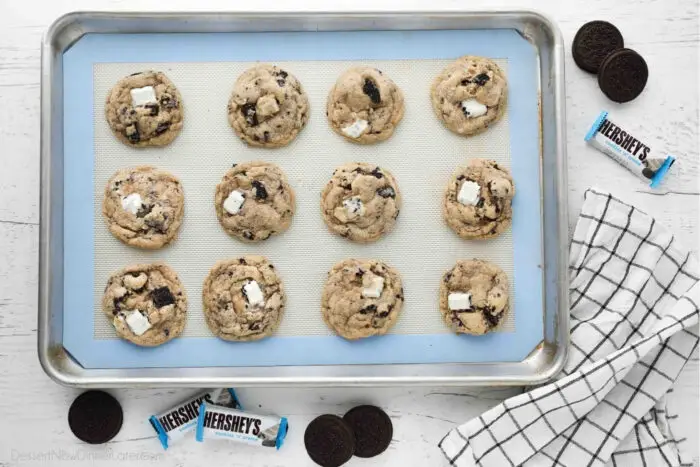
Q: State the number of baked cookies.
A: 12